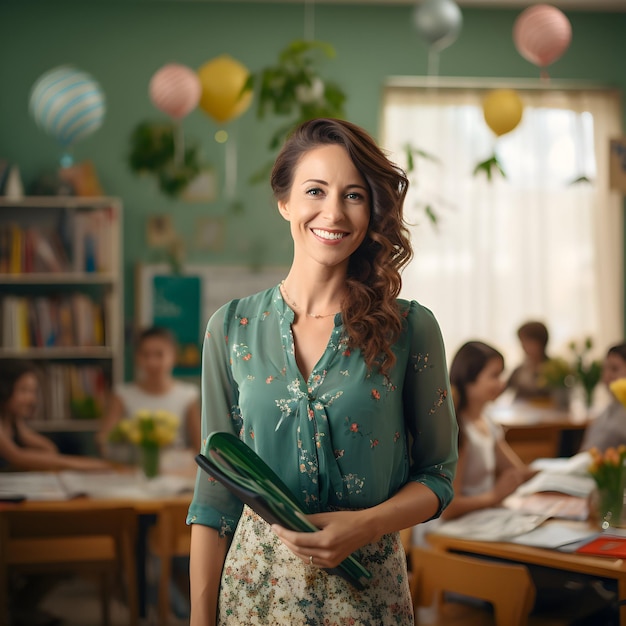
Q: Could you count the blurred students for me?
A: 5